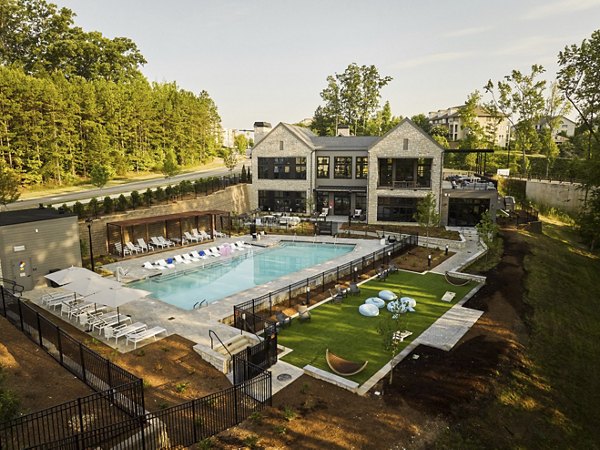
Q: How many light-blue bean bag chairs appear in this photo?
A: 5